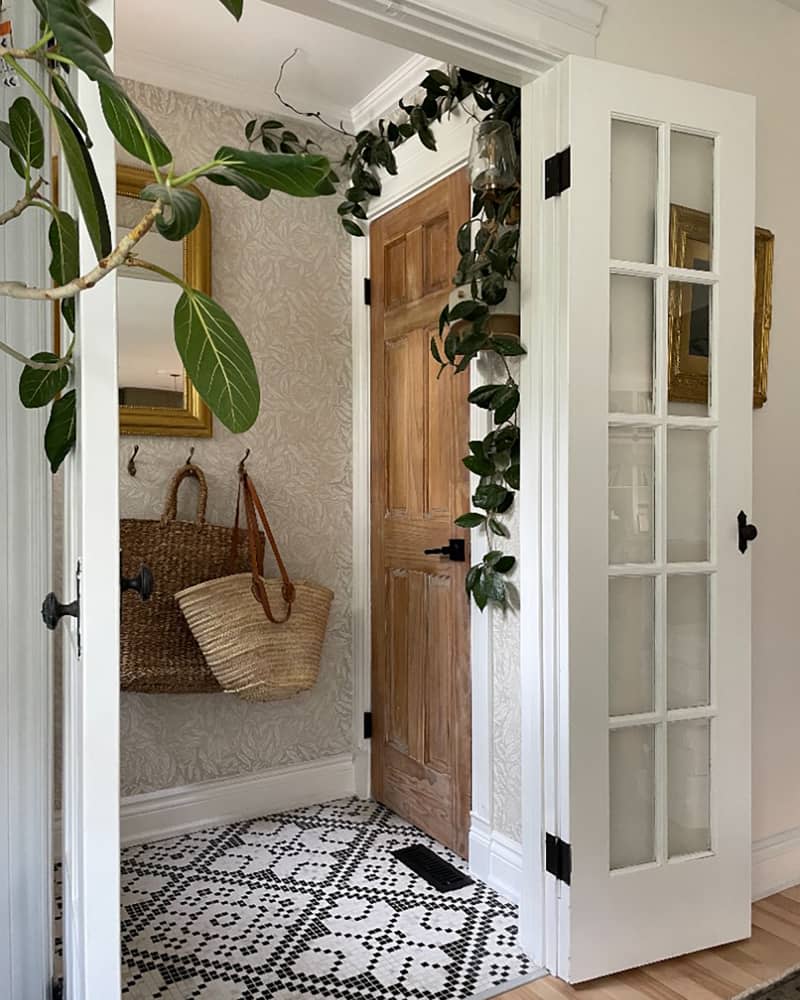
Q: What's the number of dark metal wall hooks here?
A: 3